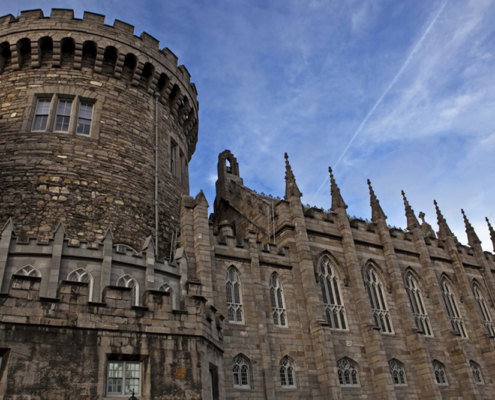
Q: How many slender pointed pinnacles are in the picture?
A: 7